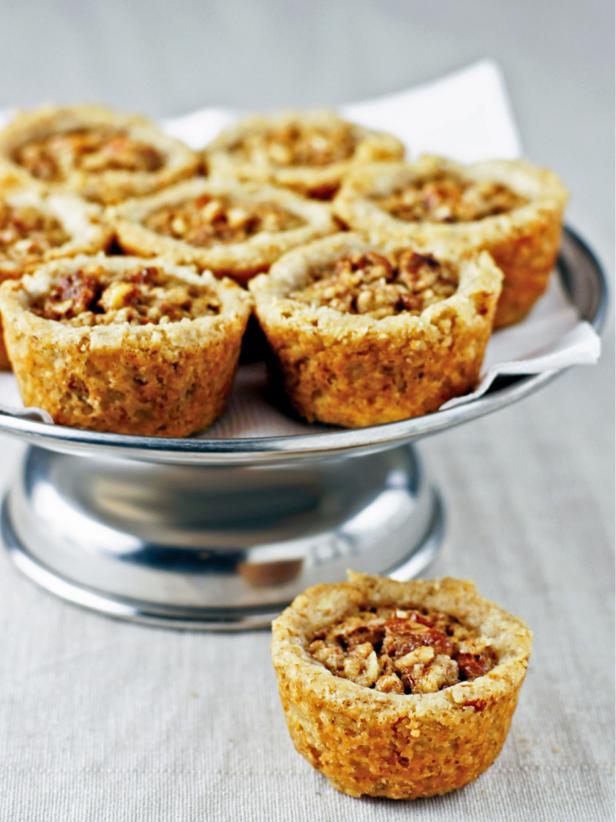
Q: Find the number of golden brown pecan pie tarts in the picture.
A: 8